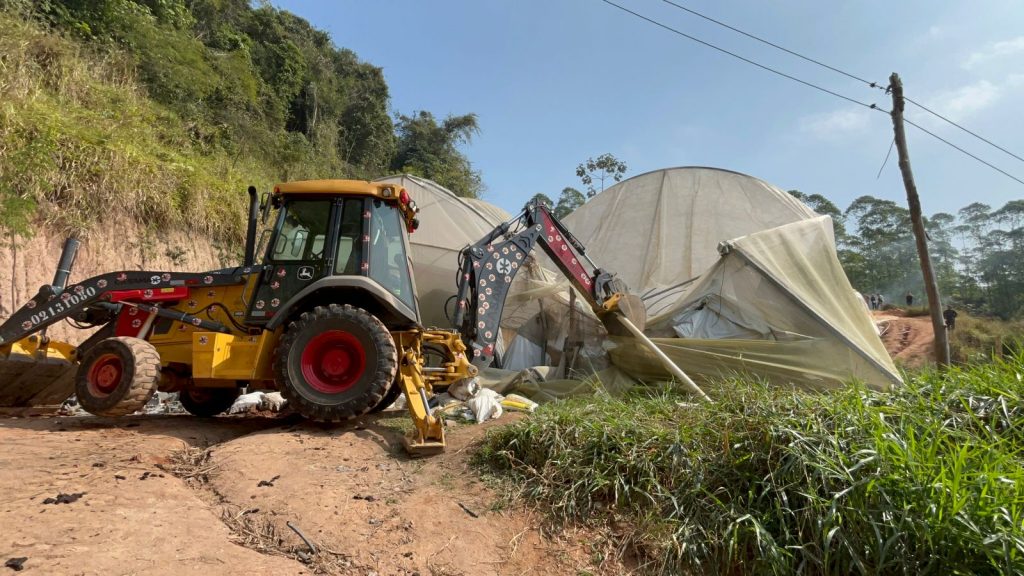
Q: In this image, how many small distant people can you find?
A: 4